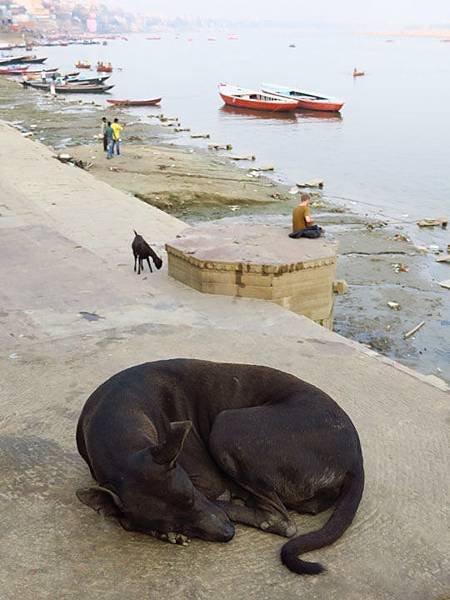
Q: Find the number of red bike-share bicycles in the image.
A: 0